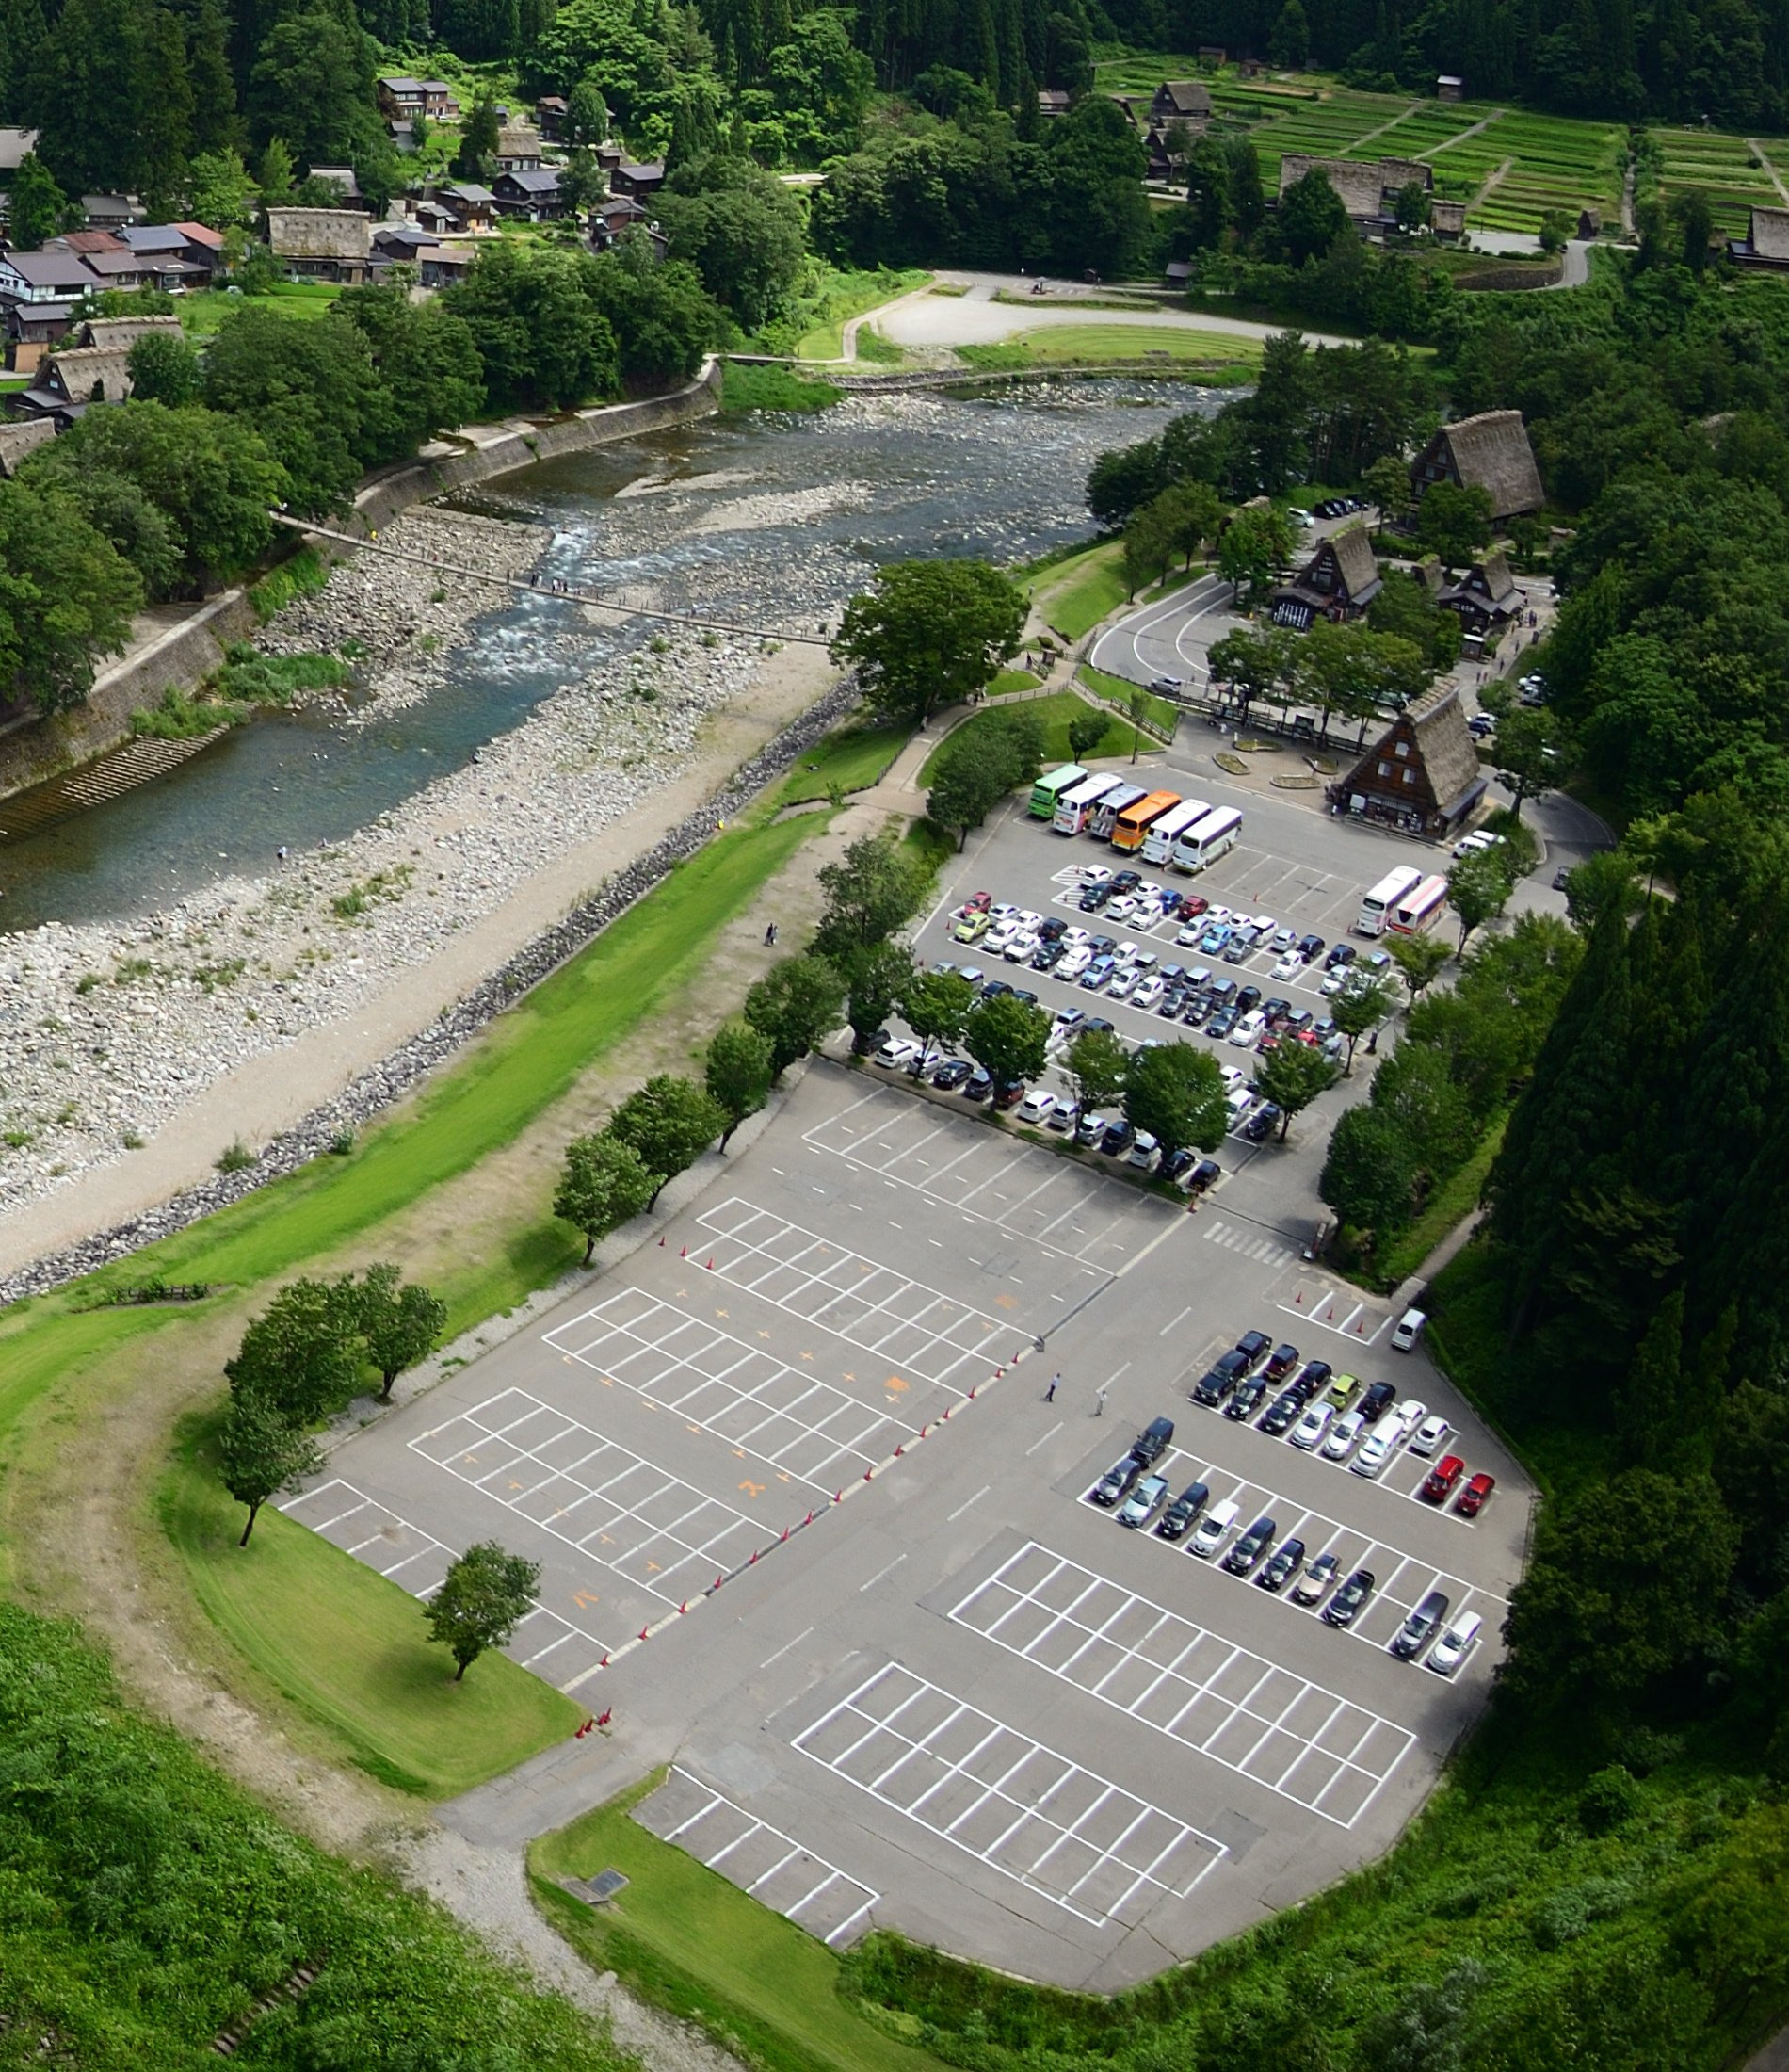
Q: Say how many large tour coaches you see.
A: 8